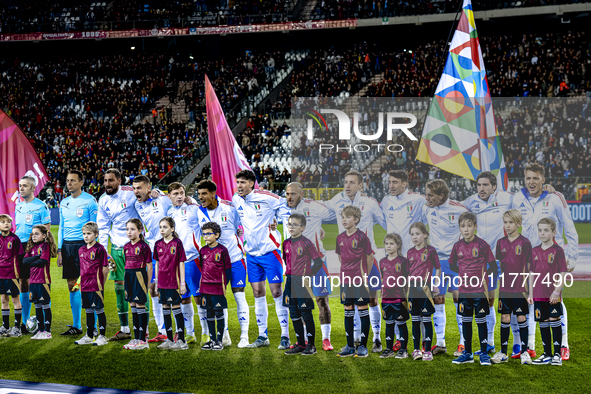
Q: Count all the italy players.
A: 11